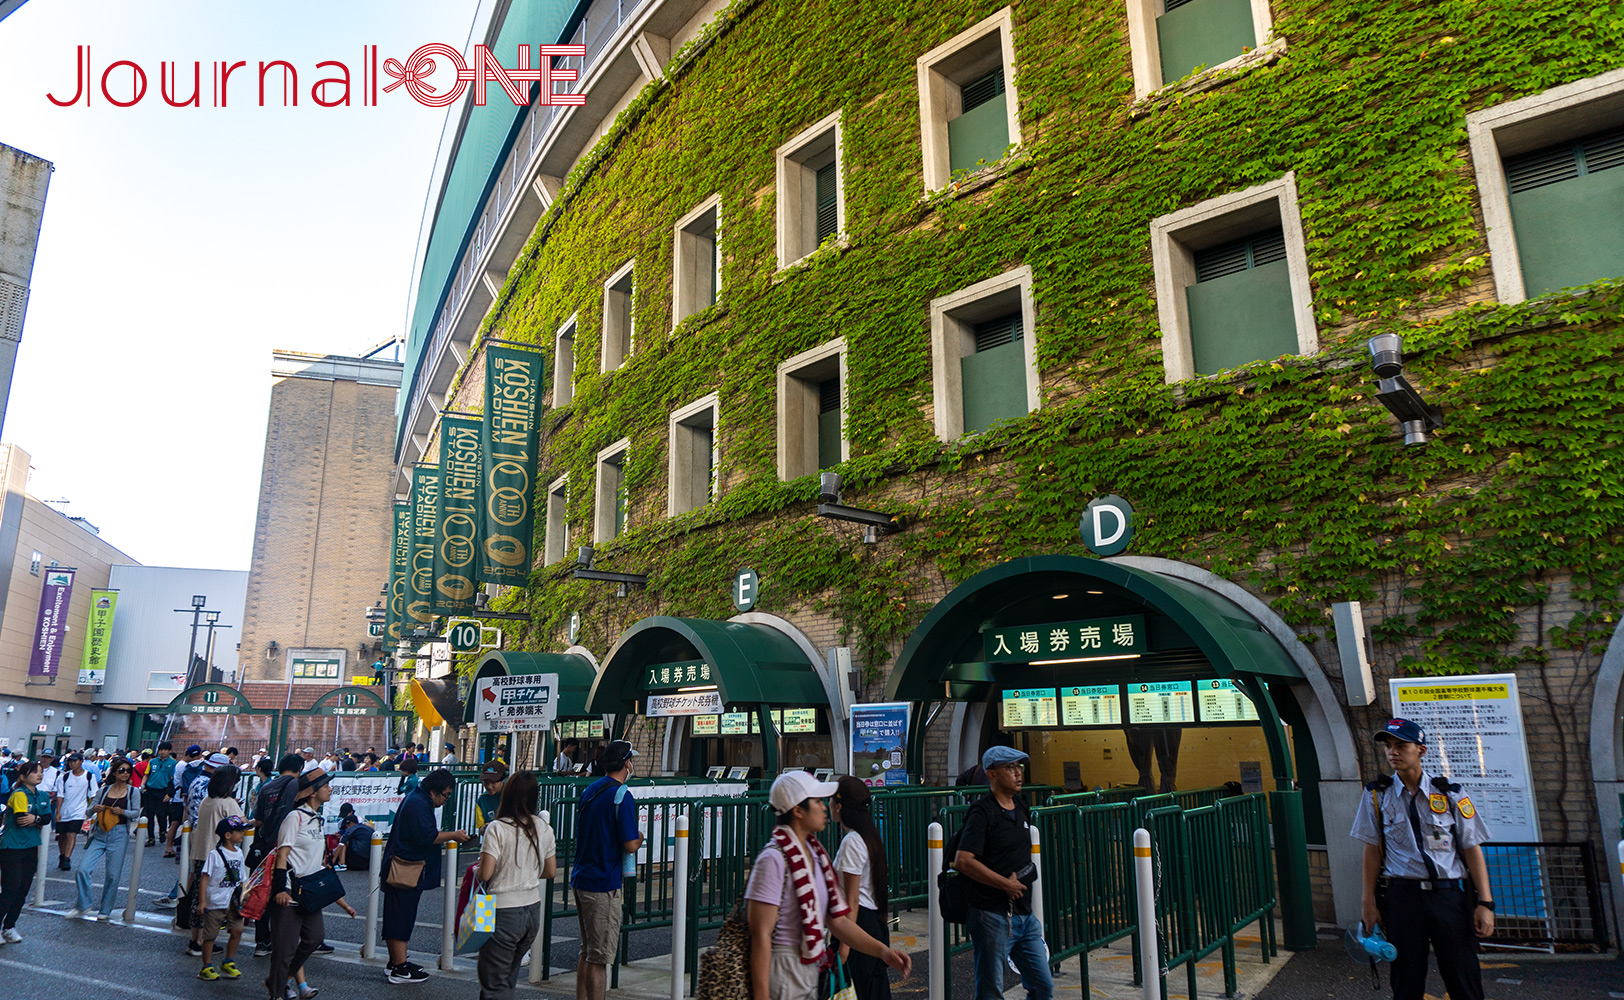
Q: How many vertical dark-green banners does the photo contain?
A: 4